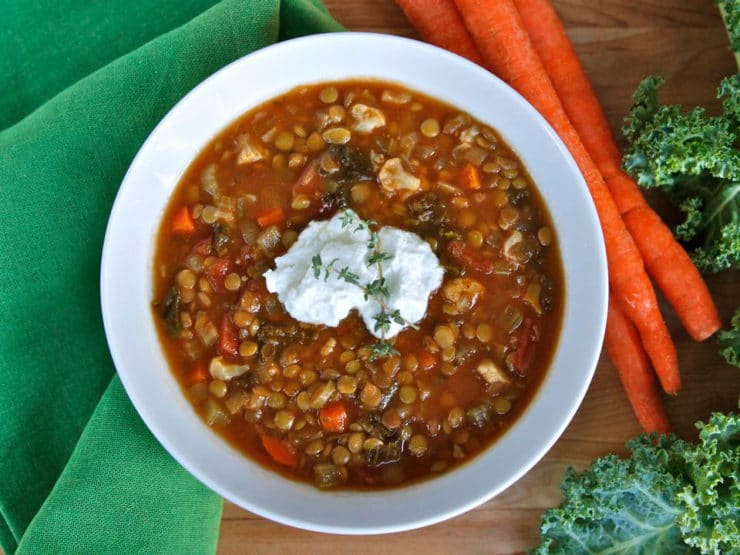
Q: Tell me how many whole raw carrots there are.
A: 3